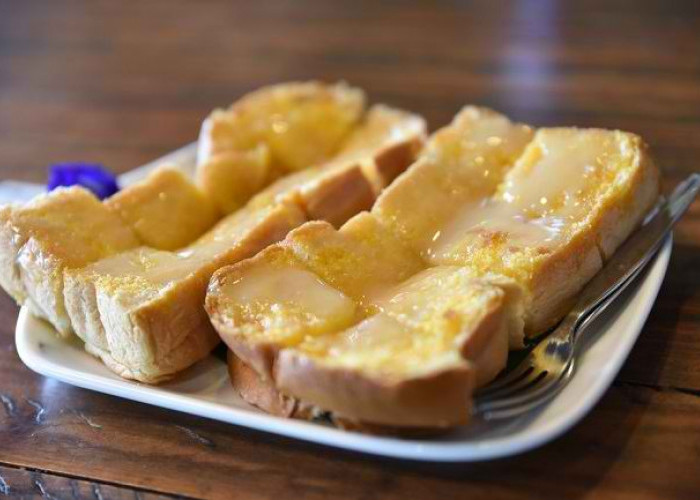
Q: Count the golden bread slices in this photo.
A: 2